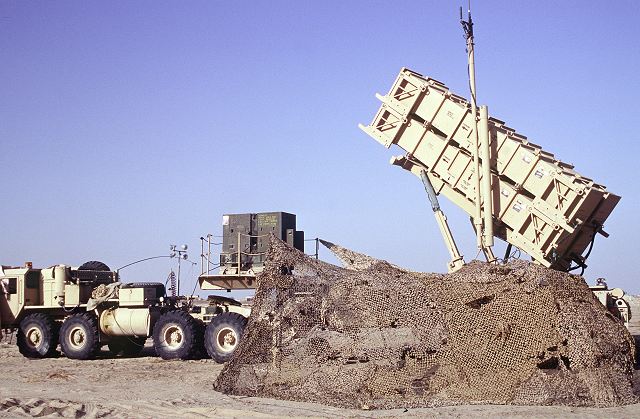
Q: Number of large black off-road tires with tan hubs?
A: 4